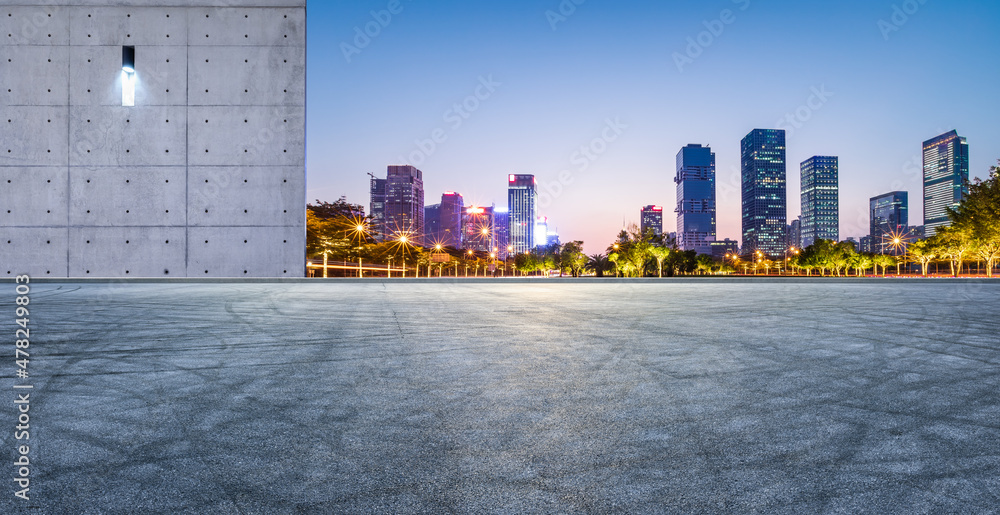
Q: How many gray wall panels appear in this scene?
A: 15